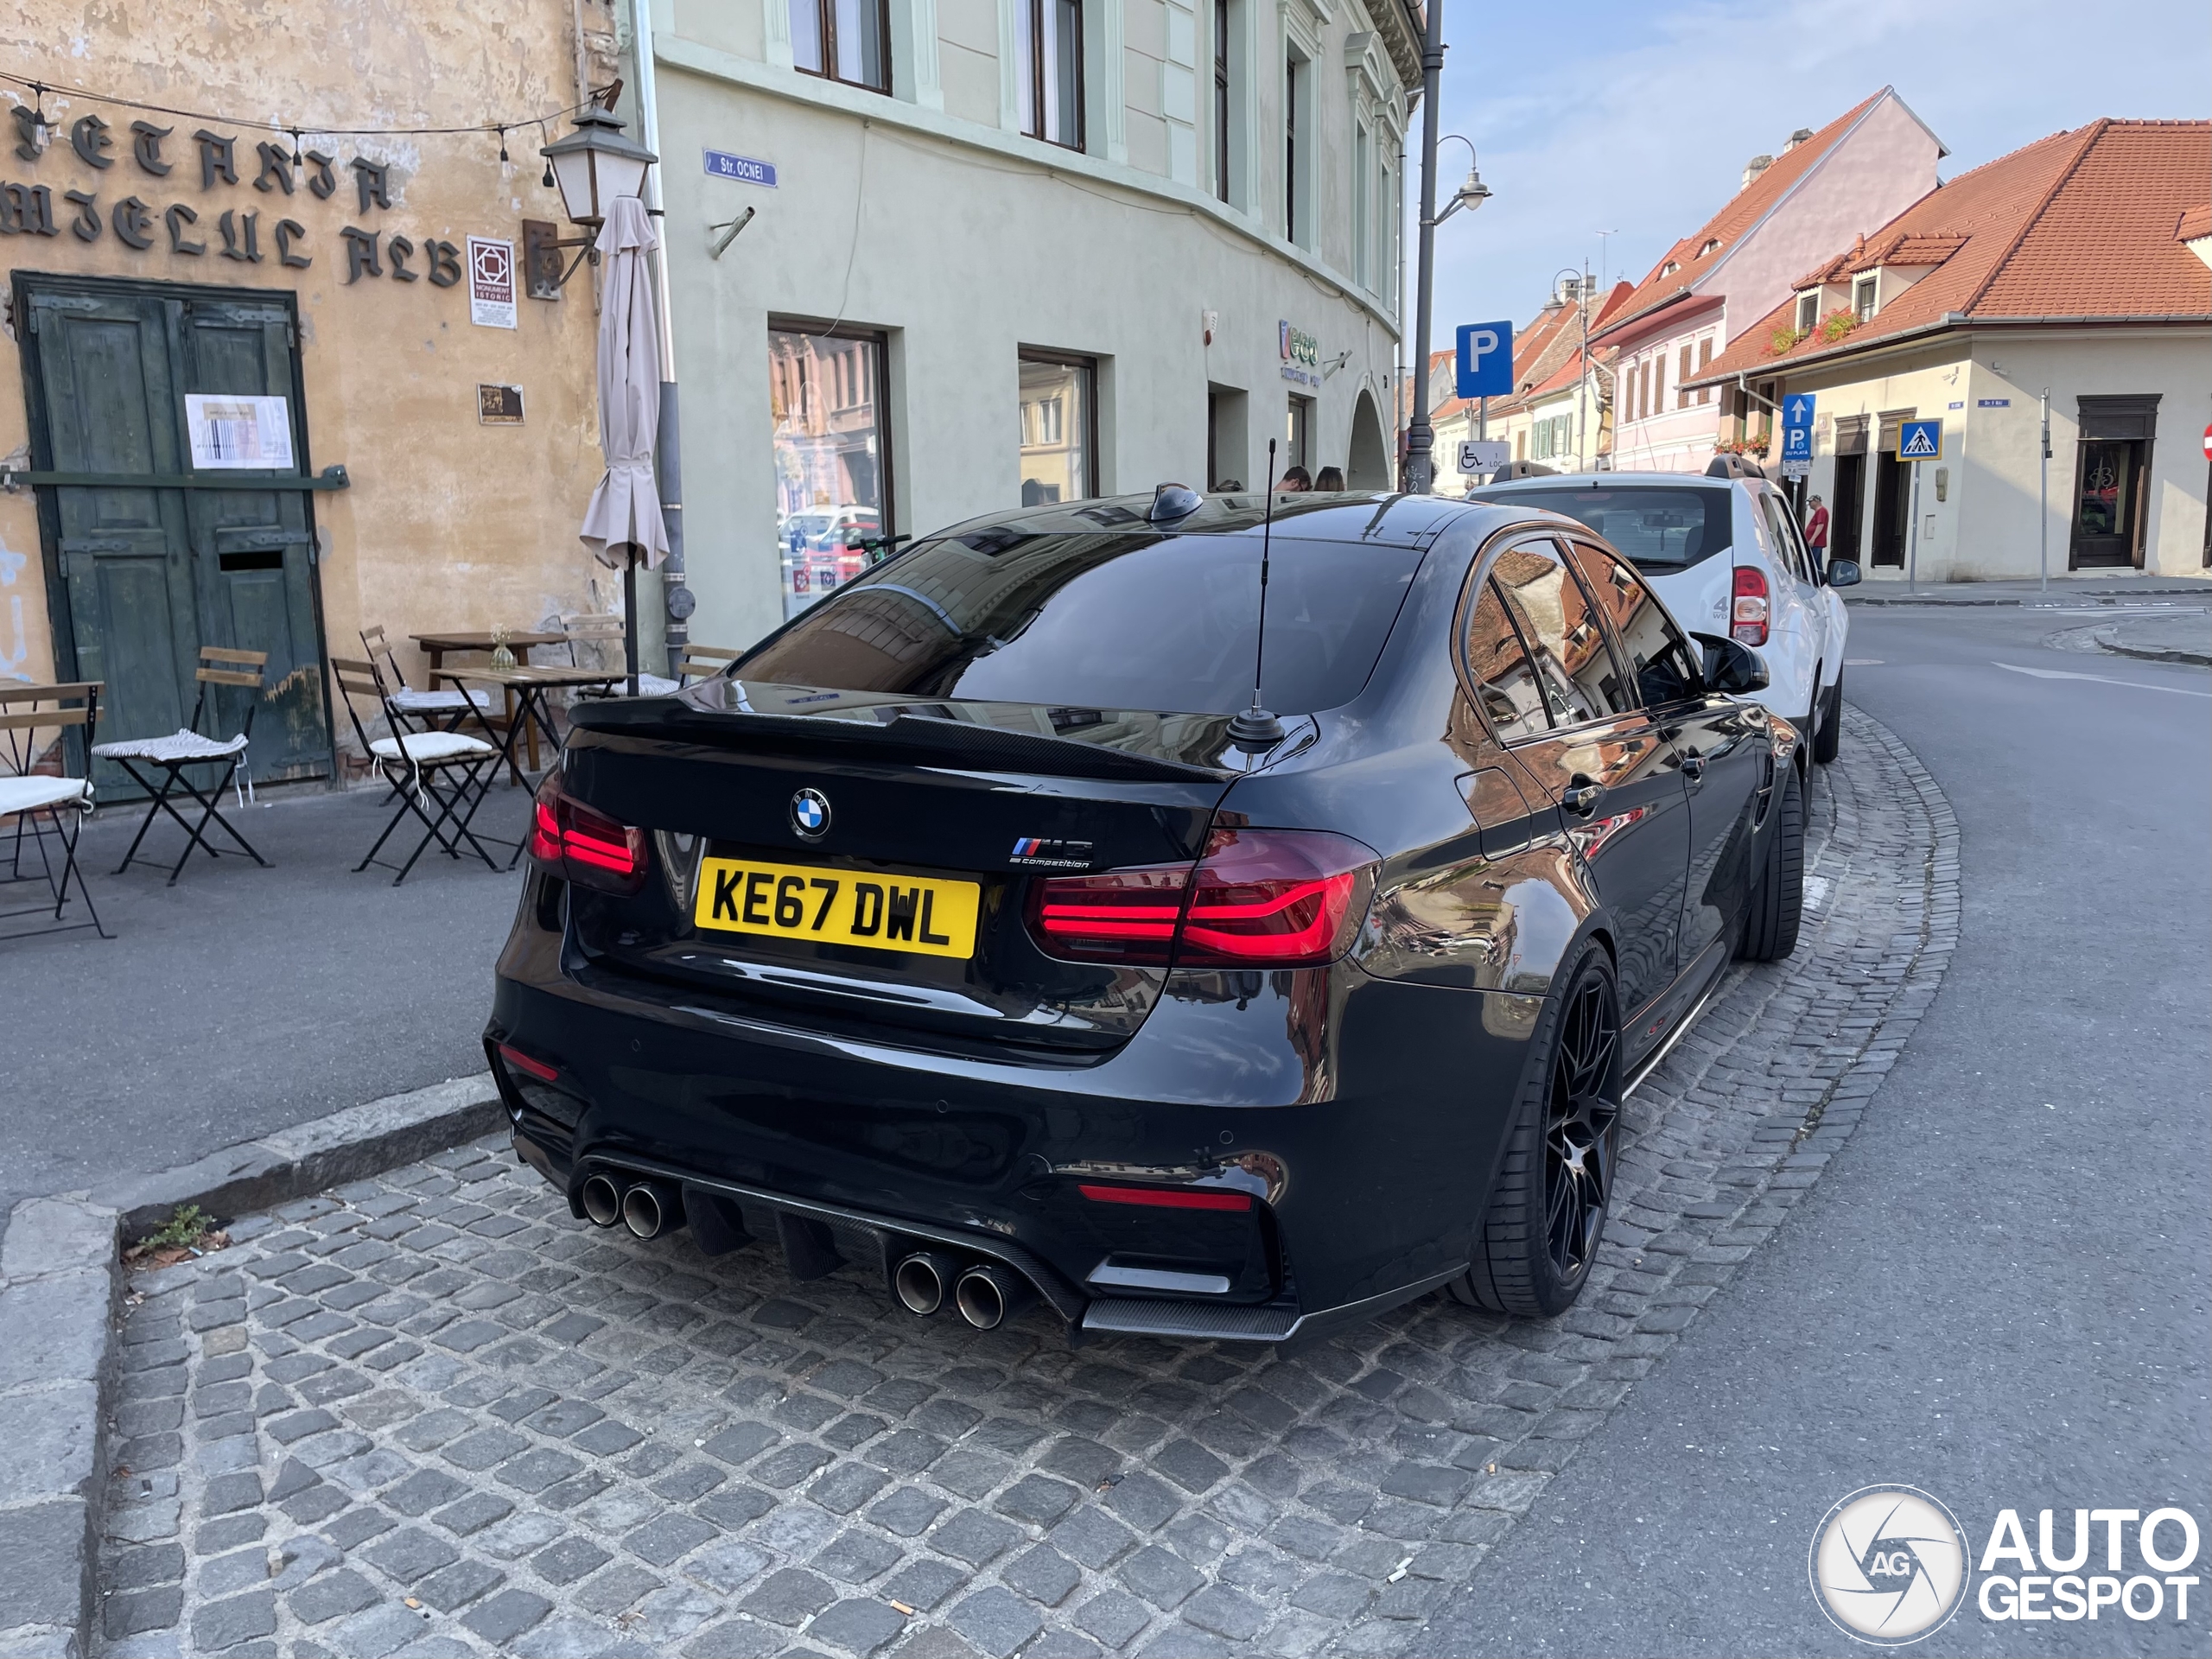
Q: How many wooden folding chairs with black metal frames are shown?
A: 6